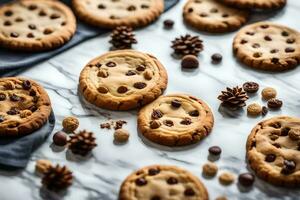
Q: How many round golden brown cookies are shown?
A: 10